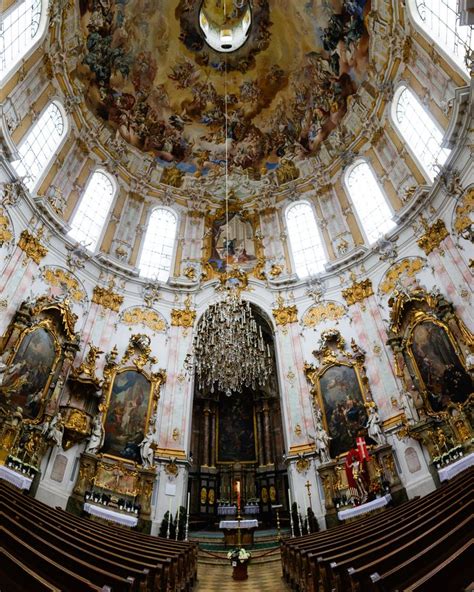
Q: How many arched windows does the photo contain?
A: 8